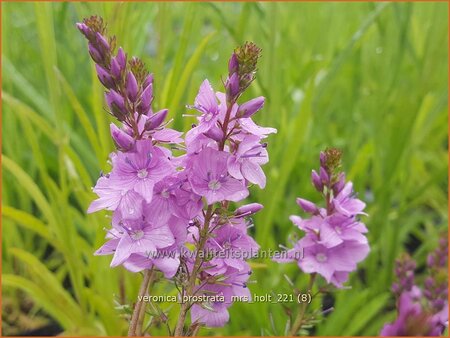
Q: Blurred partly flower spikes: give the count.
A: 2